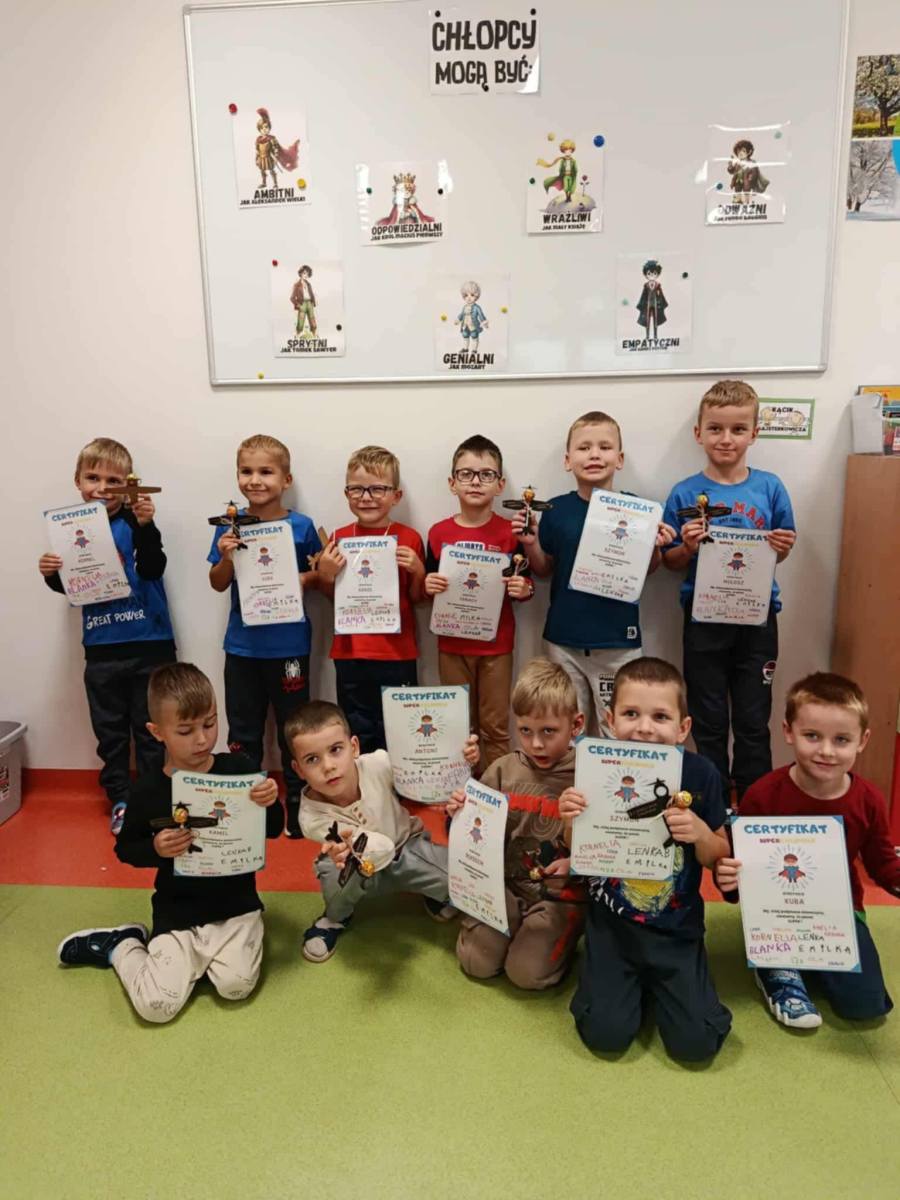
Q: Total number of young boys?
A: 11